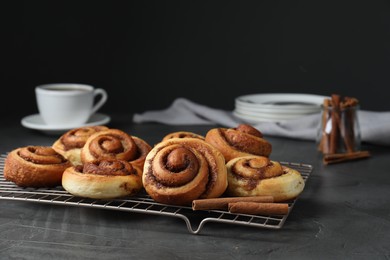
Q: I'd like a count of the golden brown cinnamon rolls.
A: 8